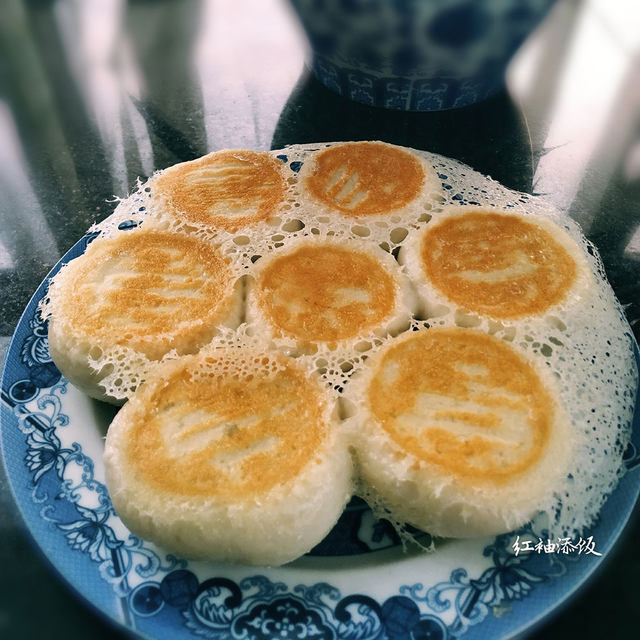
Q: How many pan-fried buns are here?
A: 7